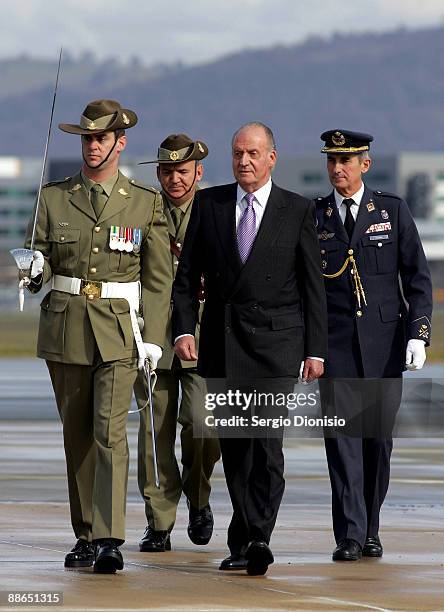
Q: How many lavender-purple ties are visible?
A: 1